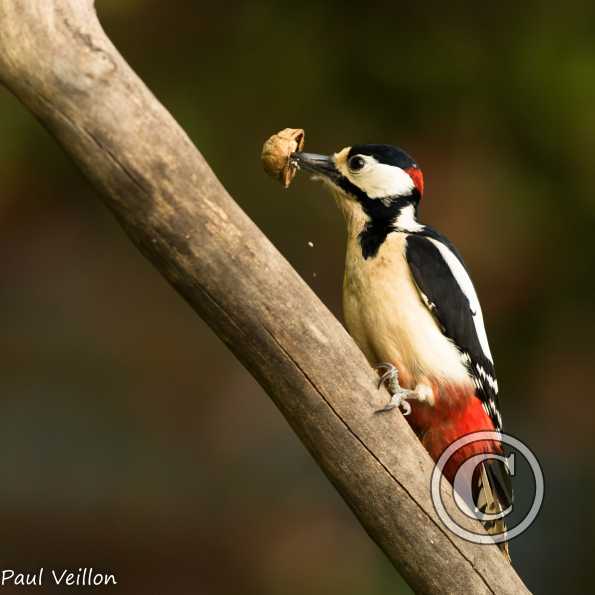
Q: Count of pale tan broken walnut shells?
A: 1